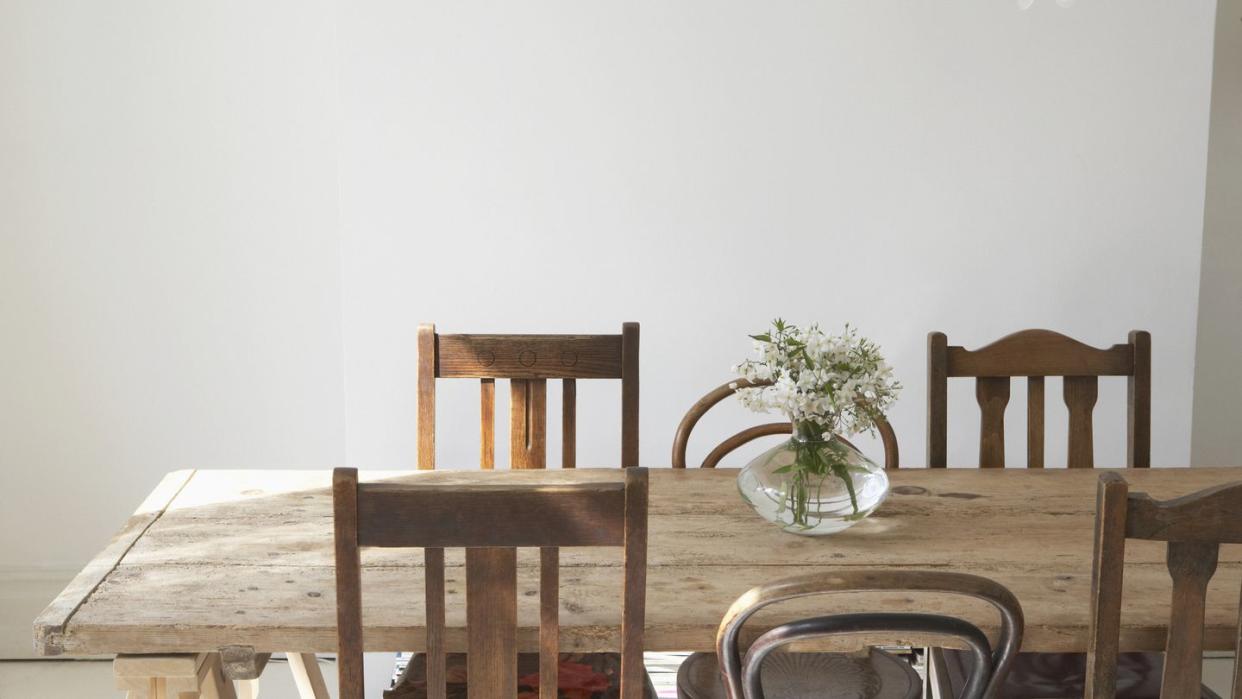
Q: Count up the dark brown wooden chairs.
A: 6